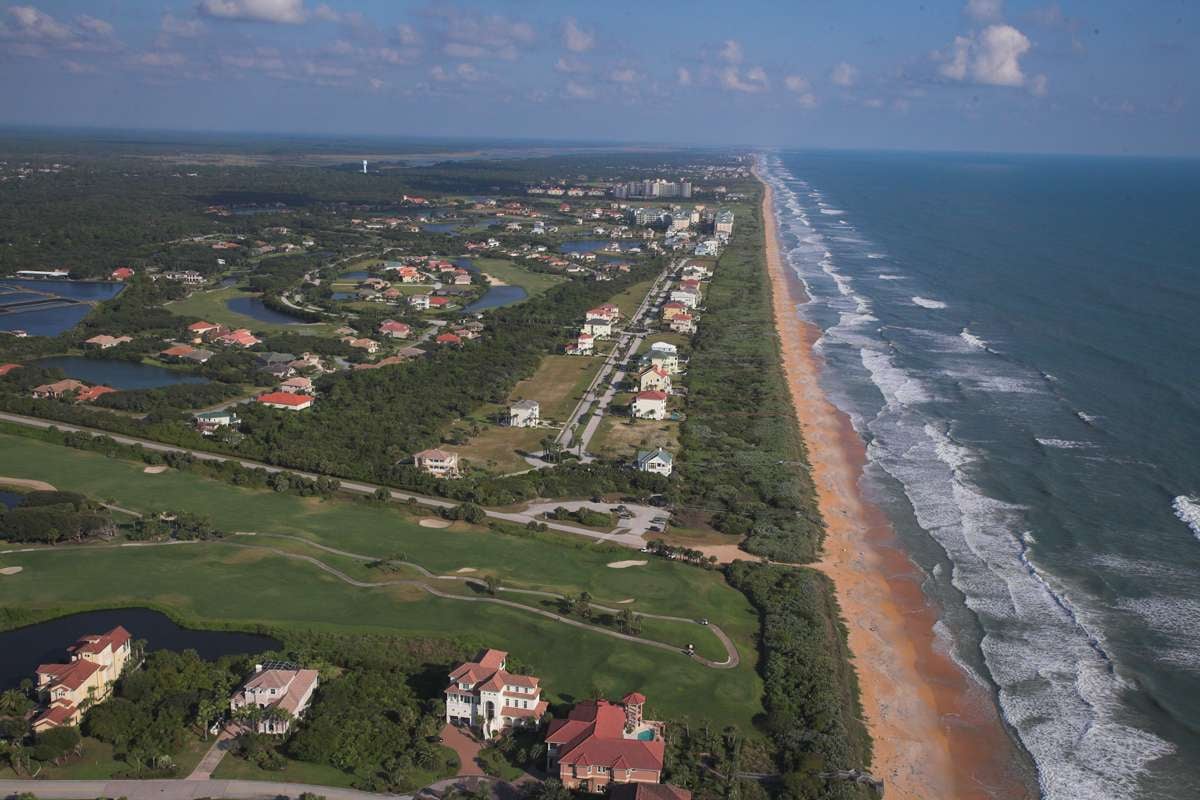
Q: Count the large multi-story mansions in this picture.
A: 4